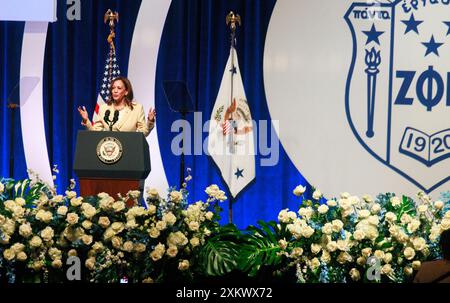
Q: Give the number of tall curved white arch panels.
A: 2